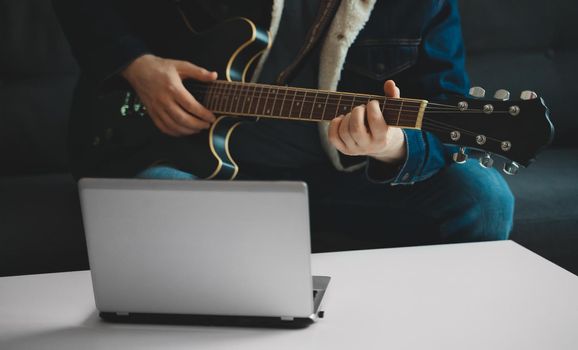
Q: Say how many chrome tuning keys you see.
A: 6